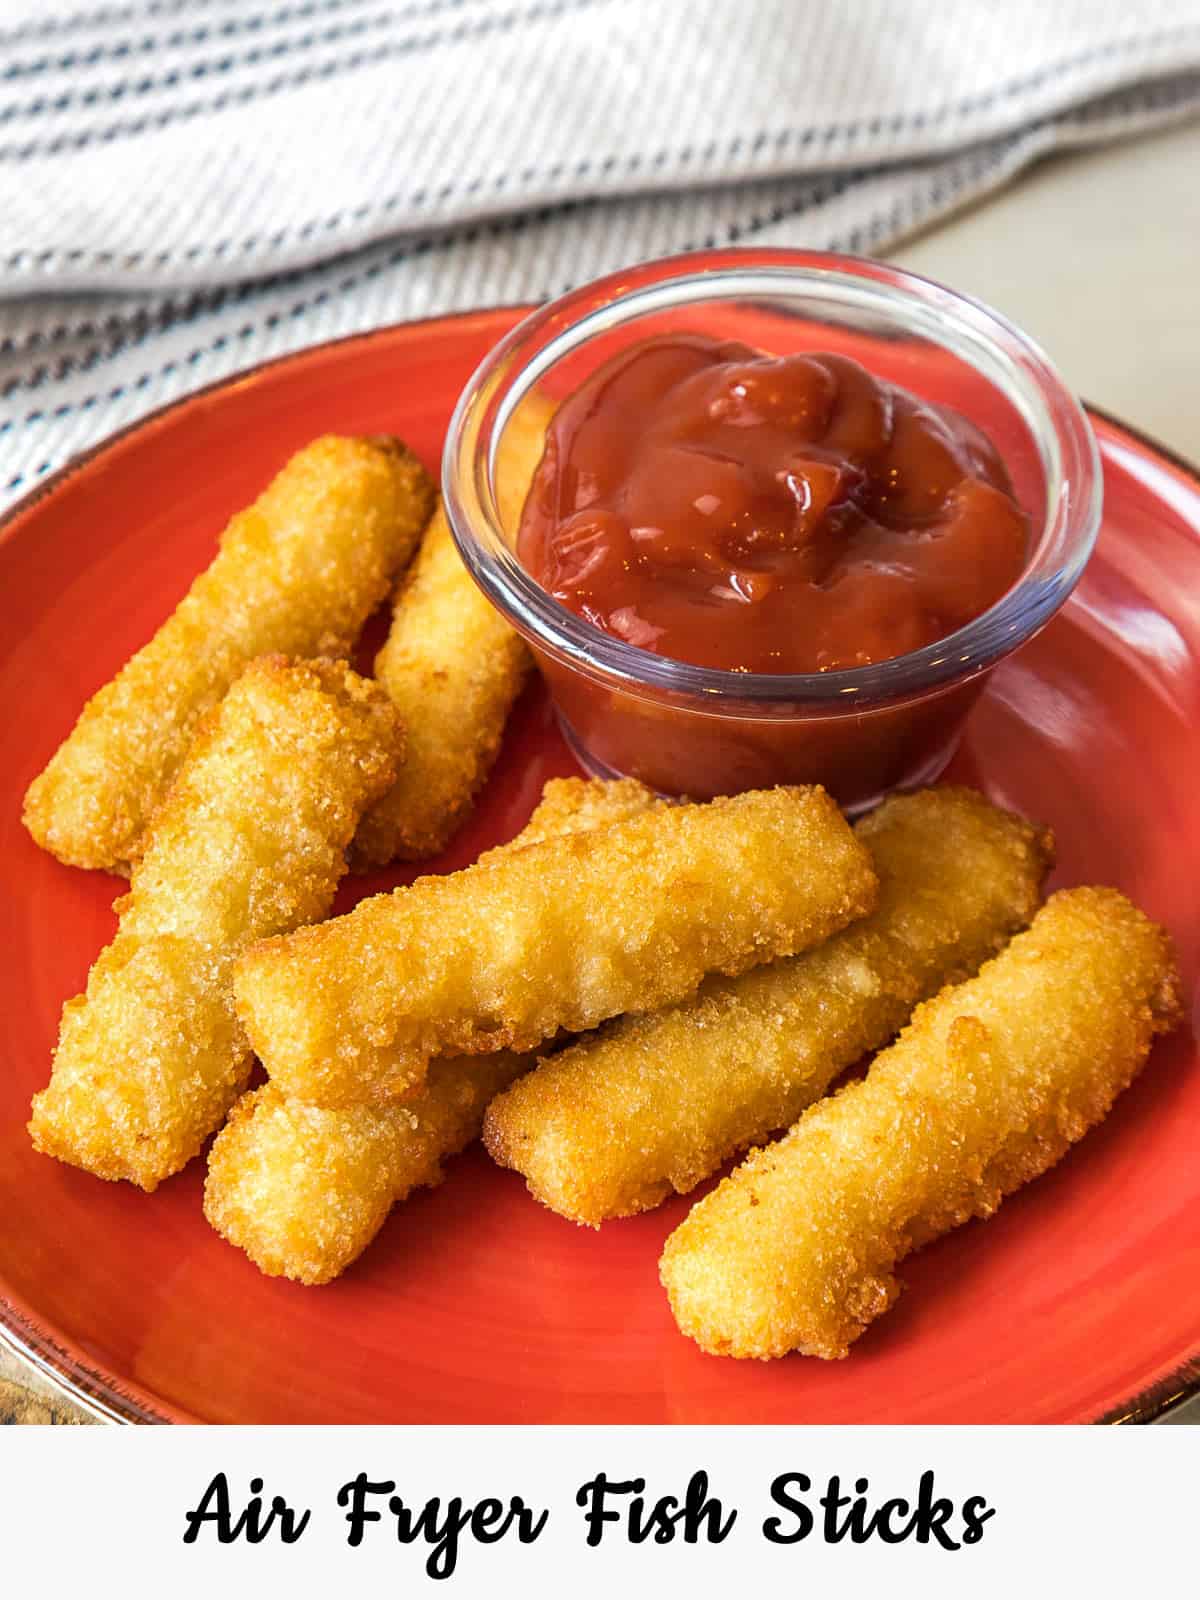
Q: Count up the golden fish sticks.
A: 7